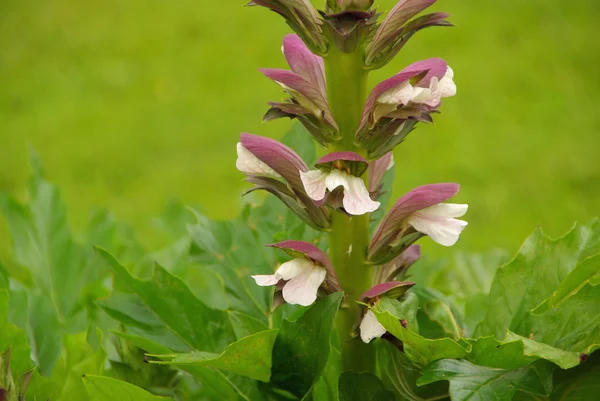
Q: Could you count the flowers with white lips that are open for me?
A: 6